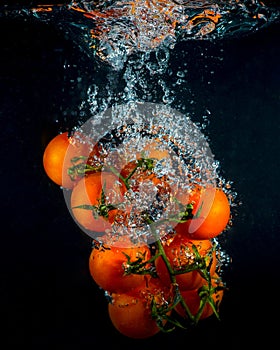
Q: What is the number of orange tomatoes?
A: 8